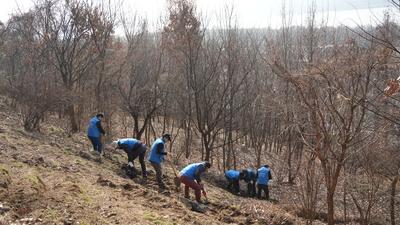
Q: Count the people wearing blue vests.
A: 7